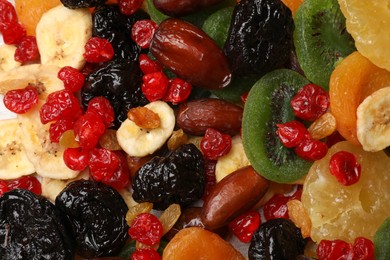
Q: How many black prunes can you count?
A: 8